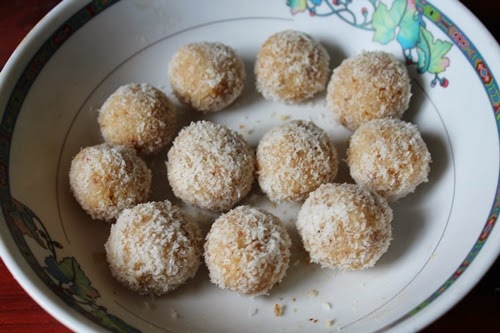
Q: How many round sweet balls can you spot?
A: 11